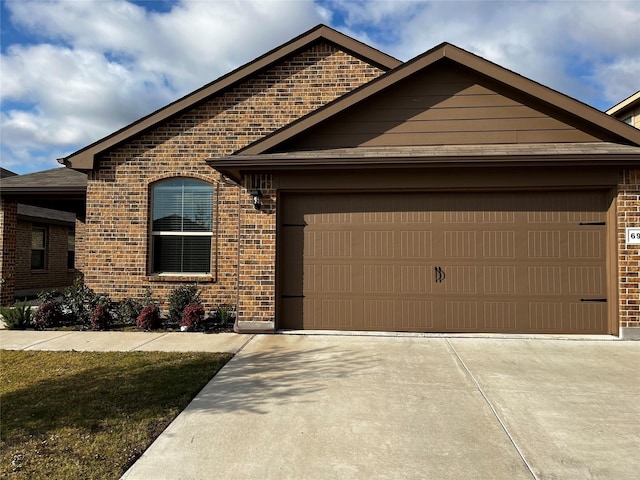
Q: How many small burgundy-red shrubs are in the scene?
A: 4